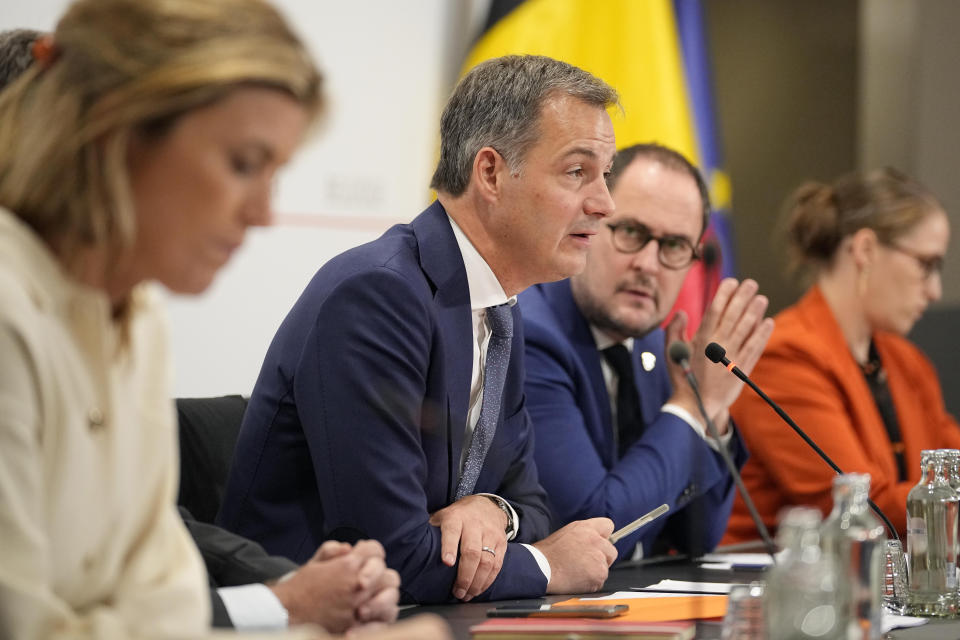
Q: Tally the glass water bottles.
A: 4